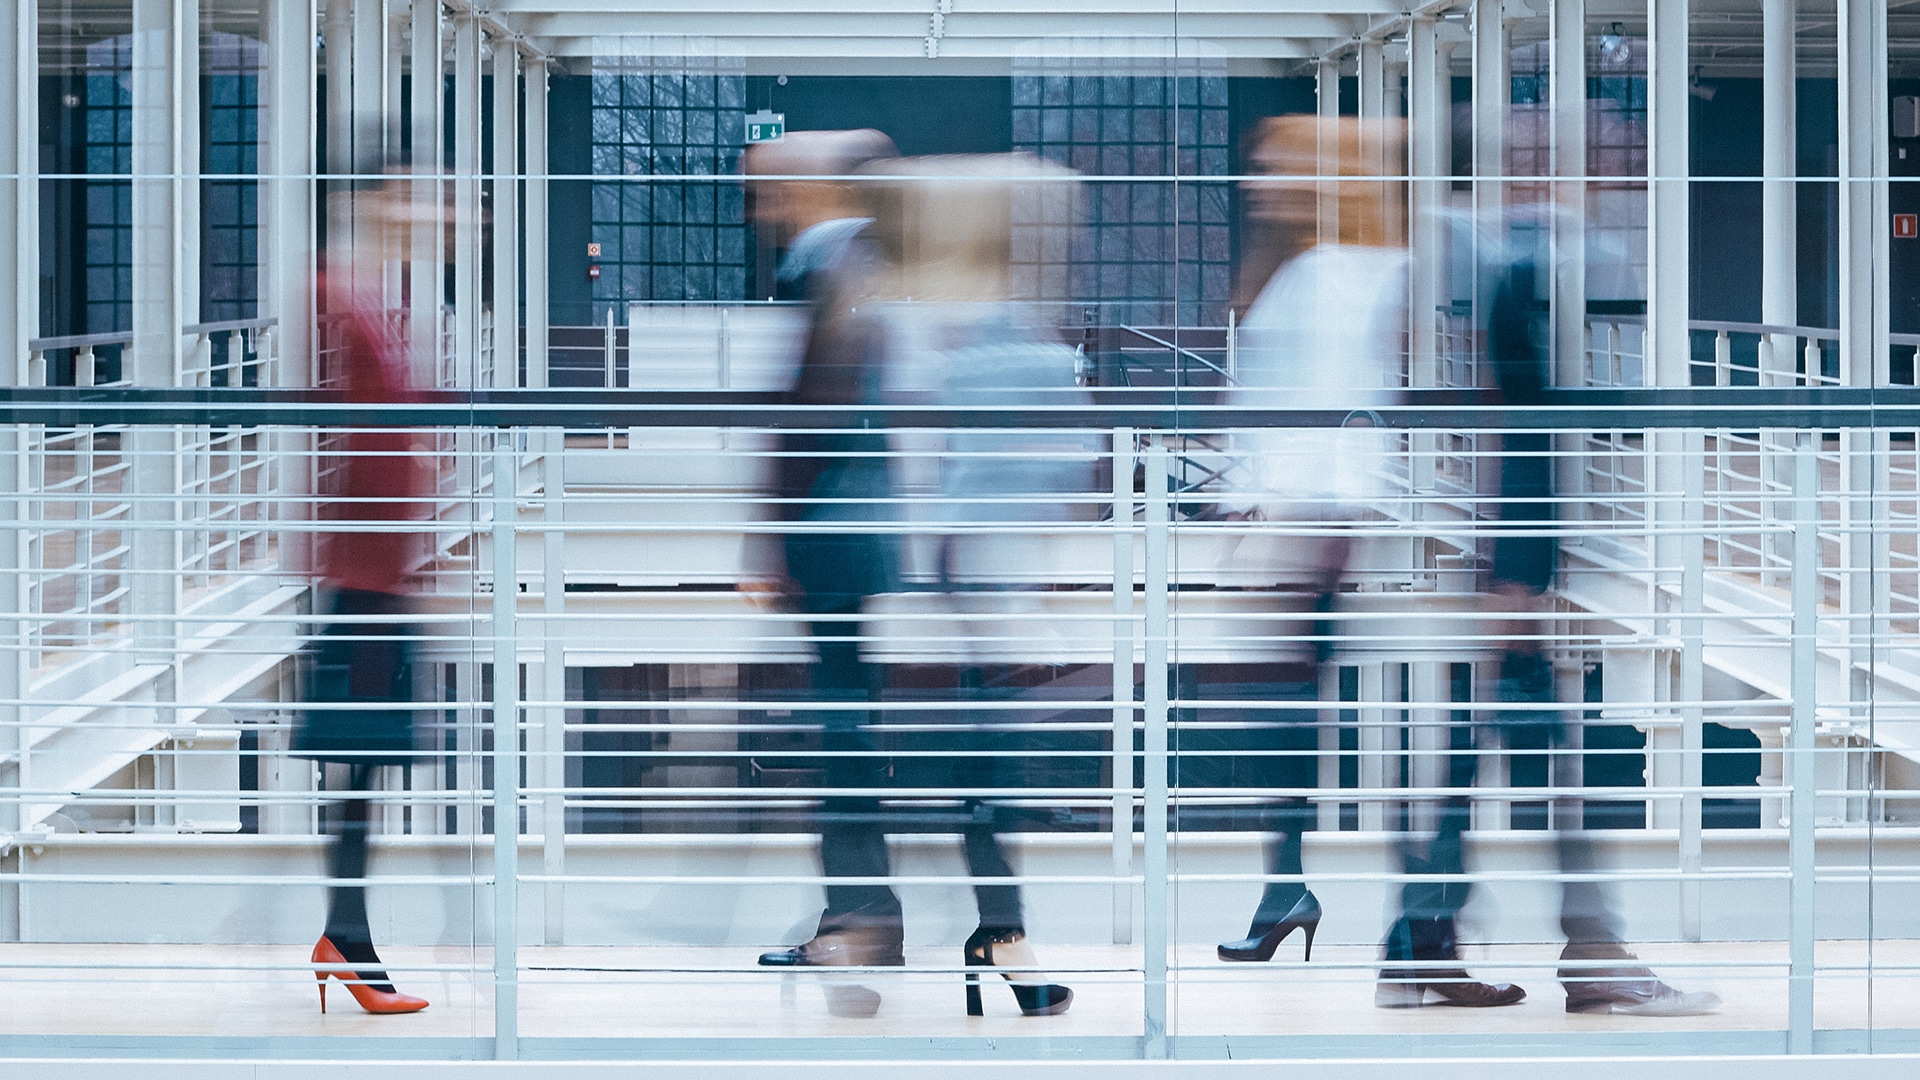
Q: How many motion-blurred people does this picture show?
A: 5